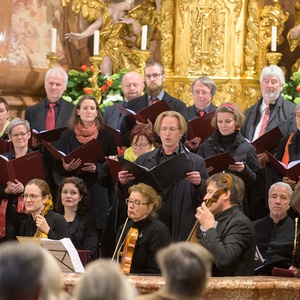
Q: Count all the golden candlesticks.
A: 4